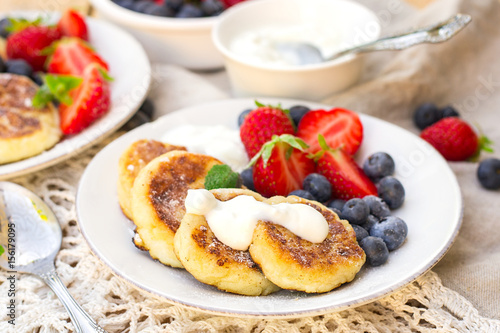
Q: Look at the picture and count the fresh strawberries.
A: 9